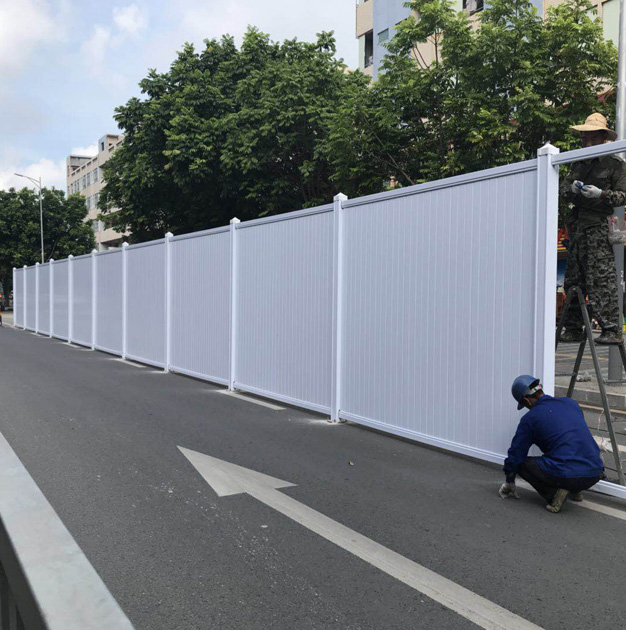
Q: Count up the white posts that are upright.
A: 11